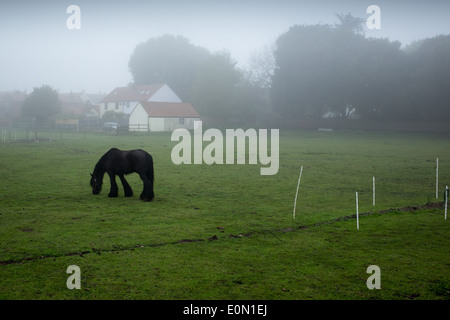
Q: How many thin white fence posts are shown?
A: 5